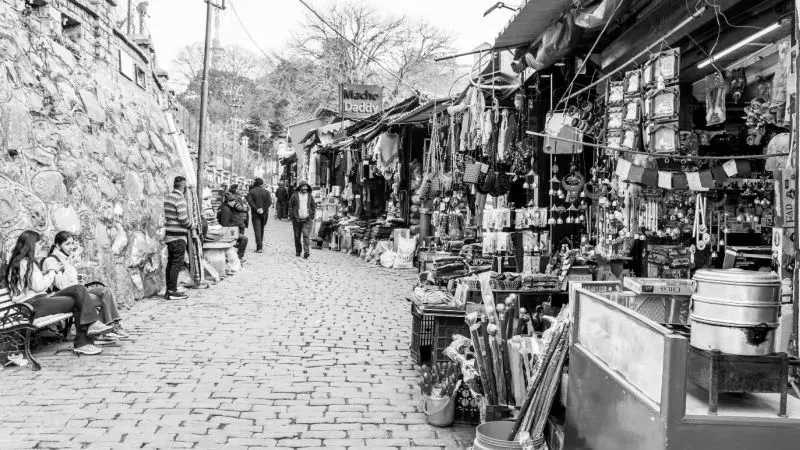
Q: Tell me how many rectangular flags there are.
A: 10